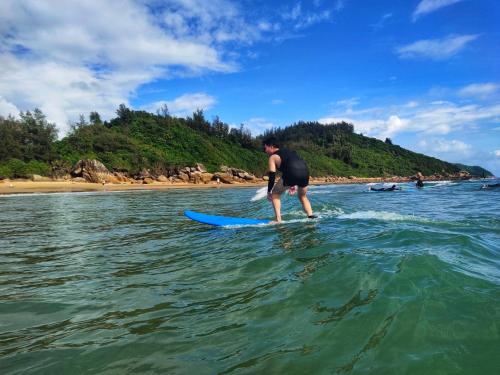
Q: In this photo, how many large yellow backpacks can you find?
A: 0